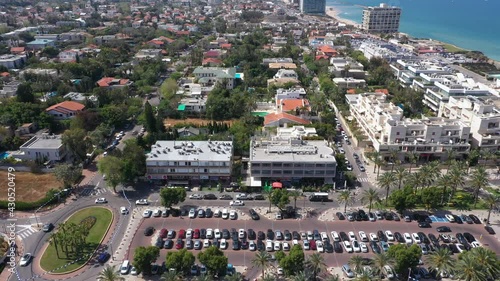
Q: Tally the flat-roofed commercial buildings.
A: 2